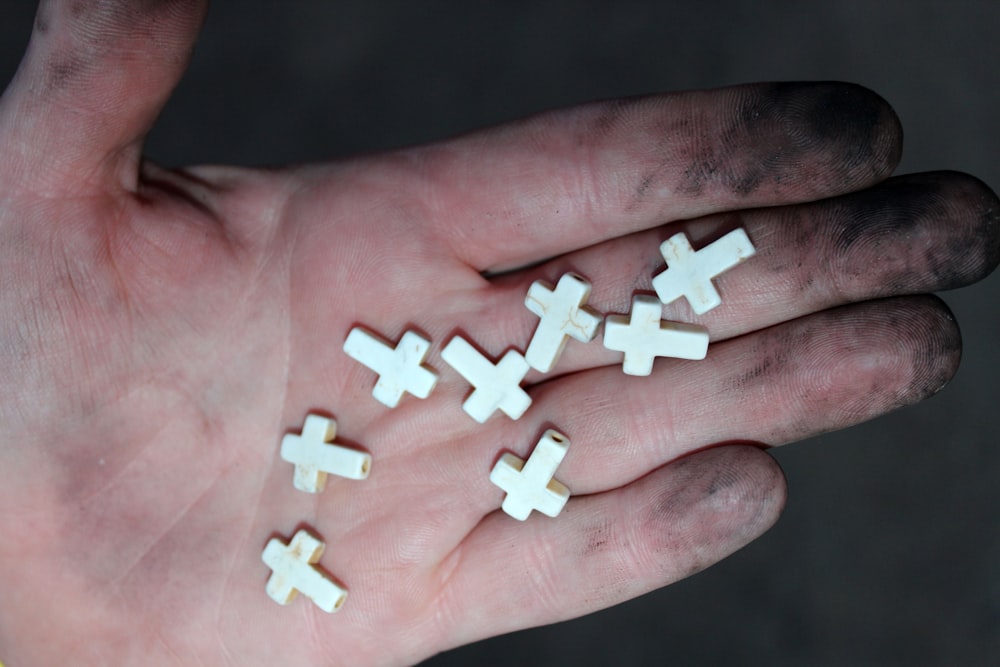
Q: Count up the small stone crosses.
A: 8